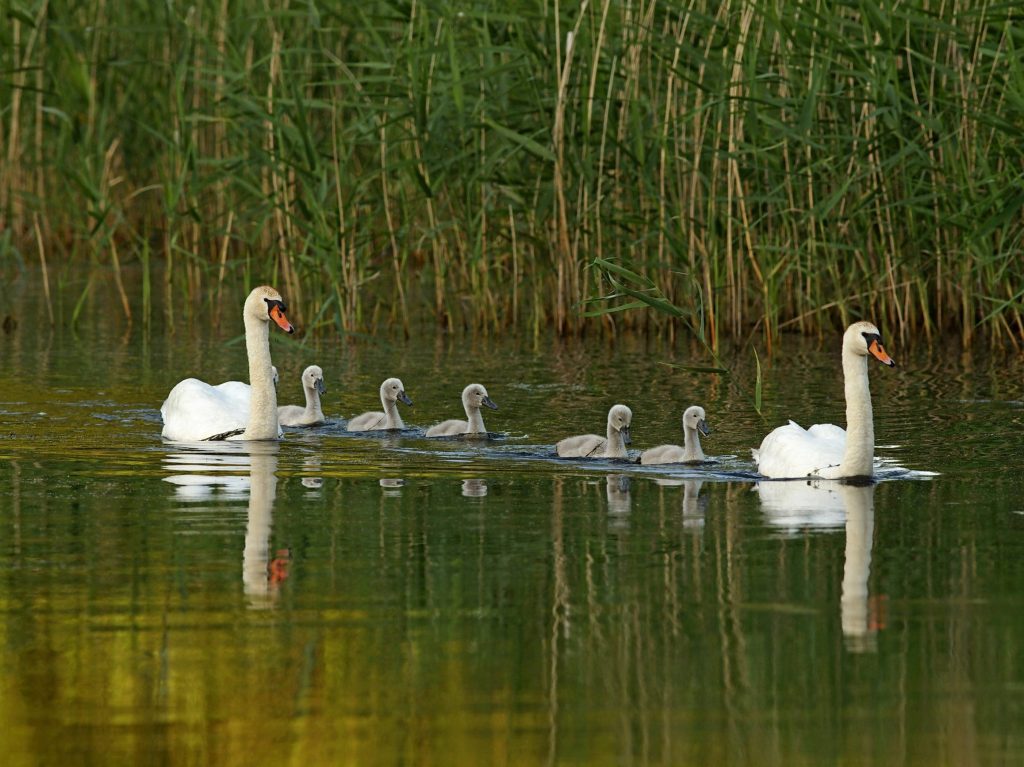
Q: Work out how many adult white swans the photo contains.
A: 2